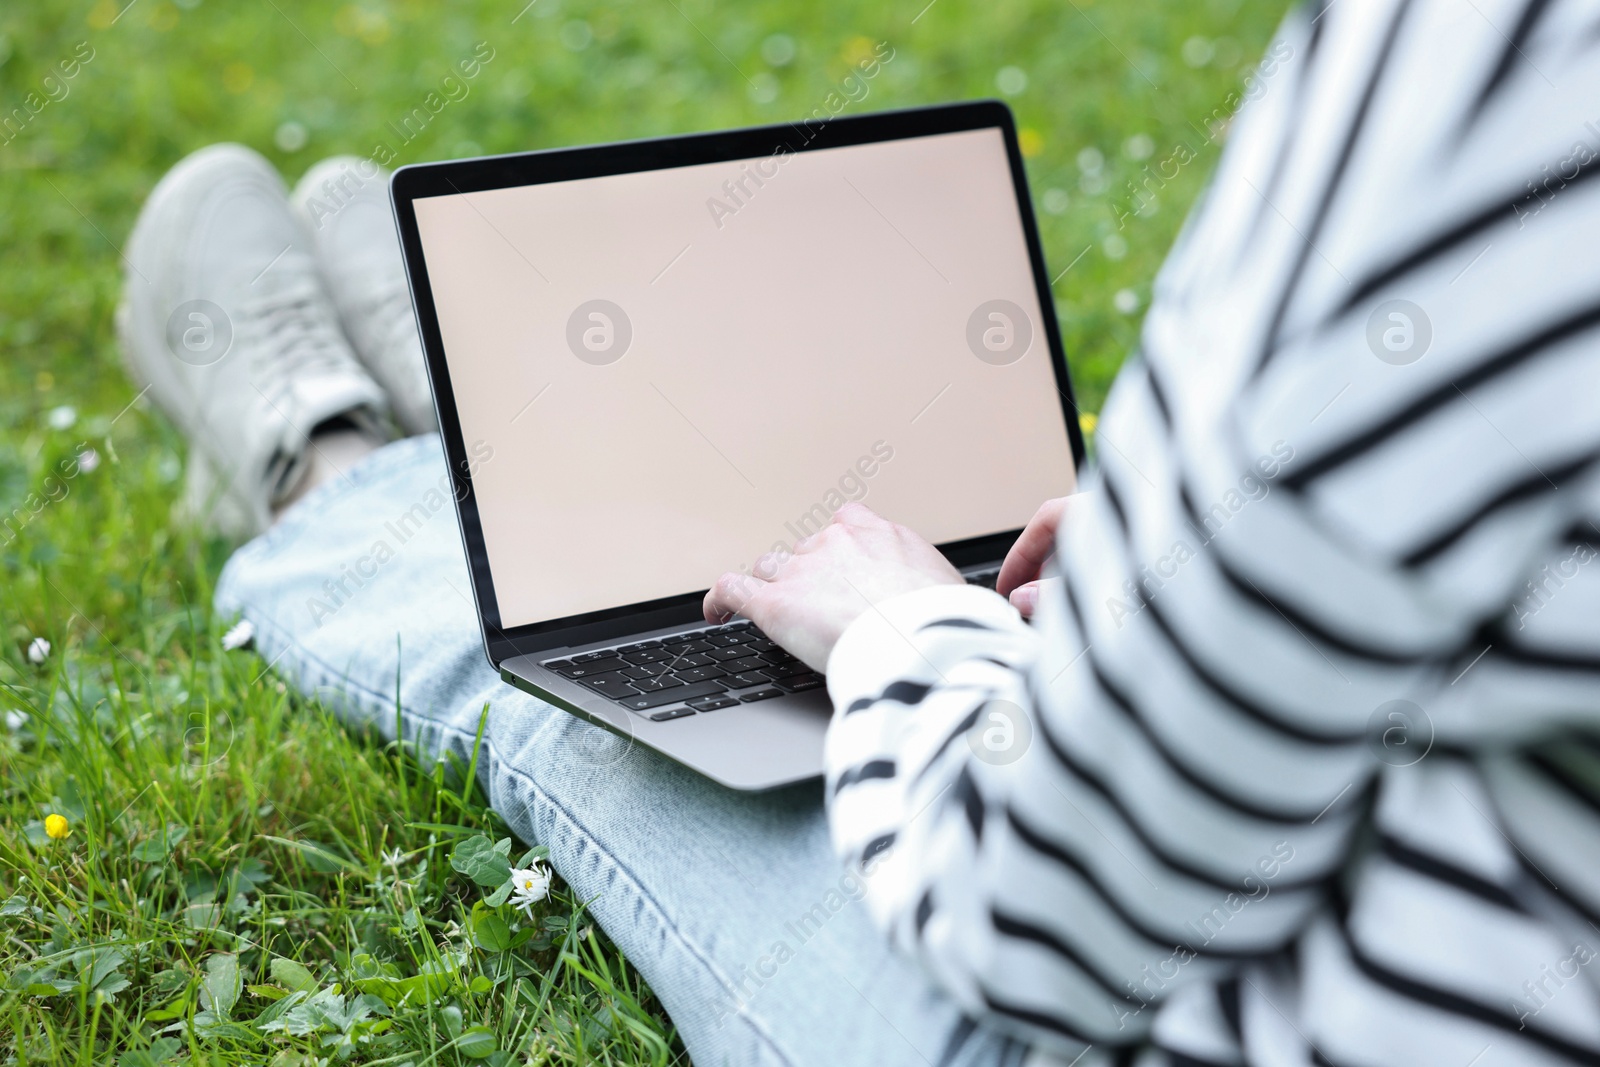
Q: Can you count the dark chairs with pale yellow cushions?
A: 0